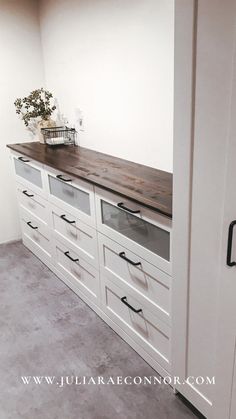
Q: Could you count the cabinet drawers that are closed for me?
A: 9